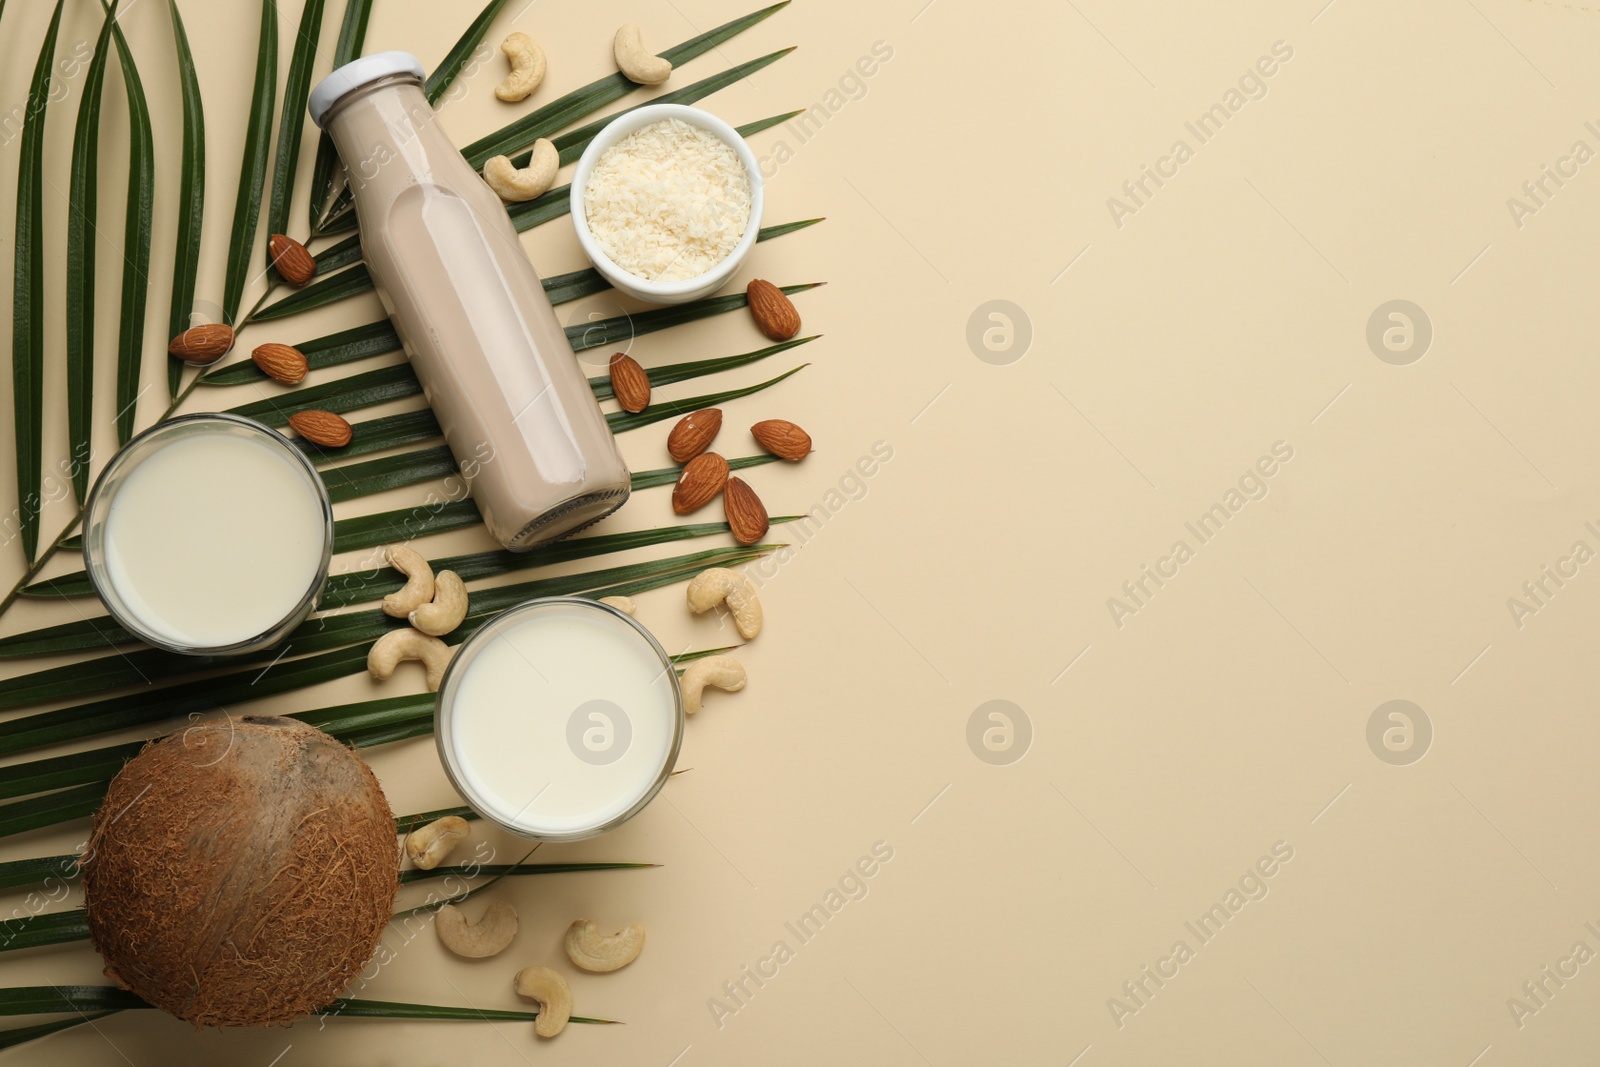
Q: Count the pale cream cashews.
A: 13